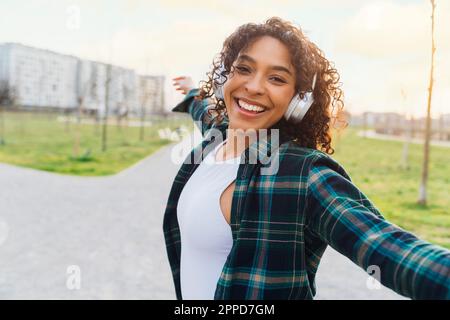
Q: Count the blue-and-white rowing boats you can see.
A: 0